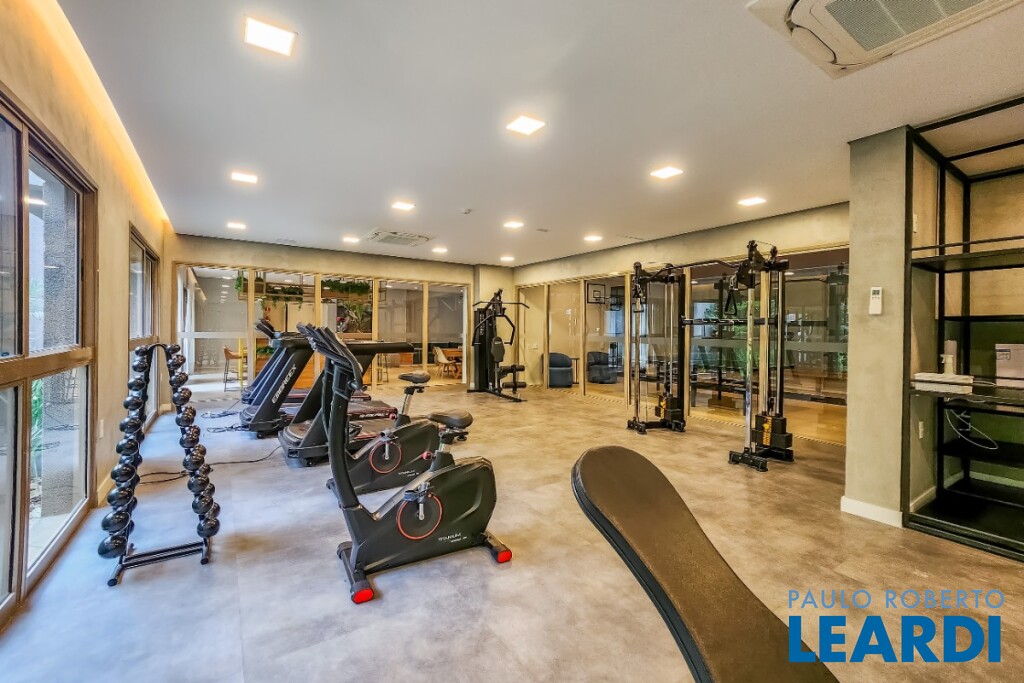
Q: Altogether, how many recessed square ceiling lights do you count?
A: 12